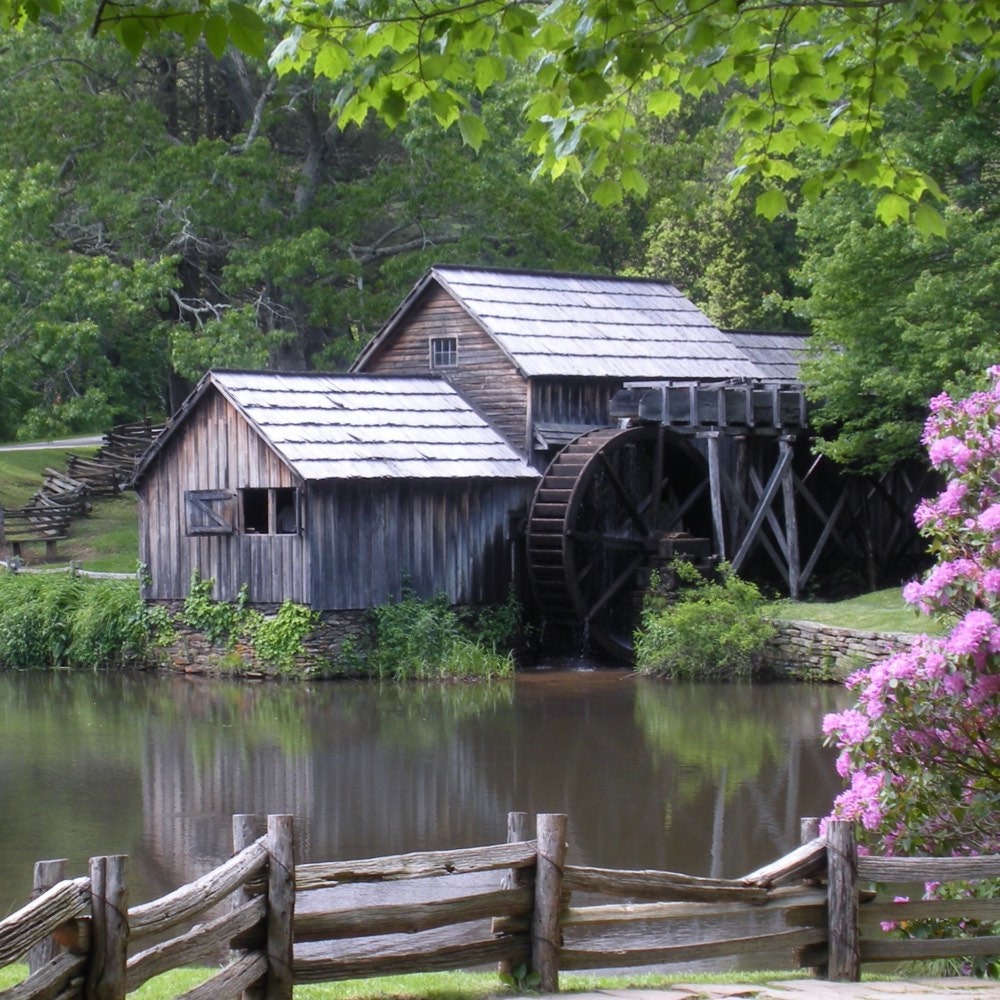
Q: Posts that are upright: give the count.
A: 8